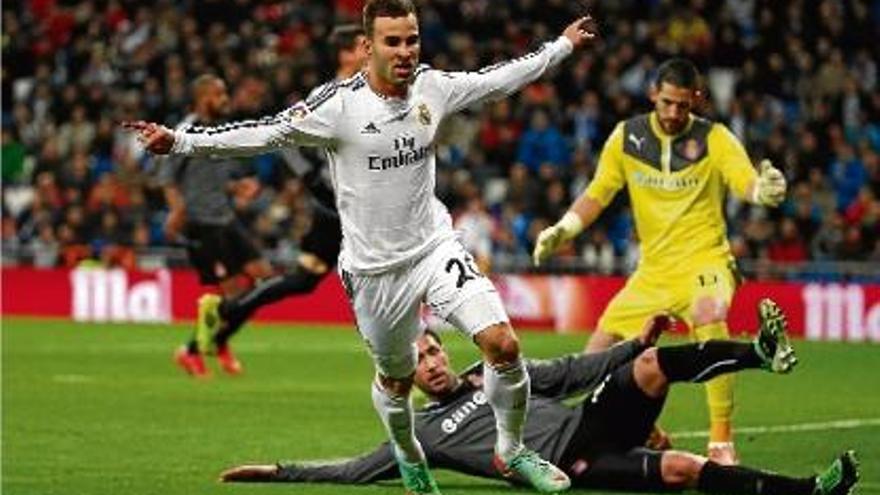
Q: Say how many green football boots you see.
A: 4